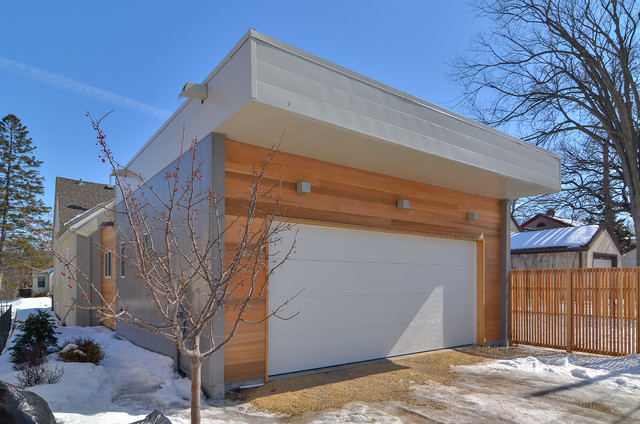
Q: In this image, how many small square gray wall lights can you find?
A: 3